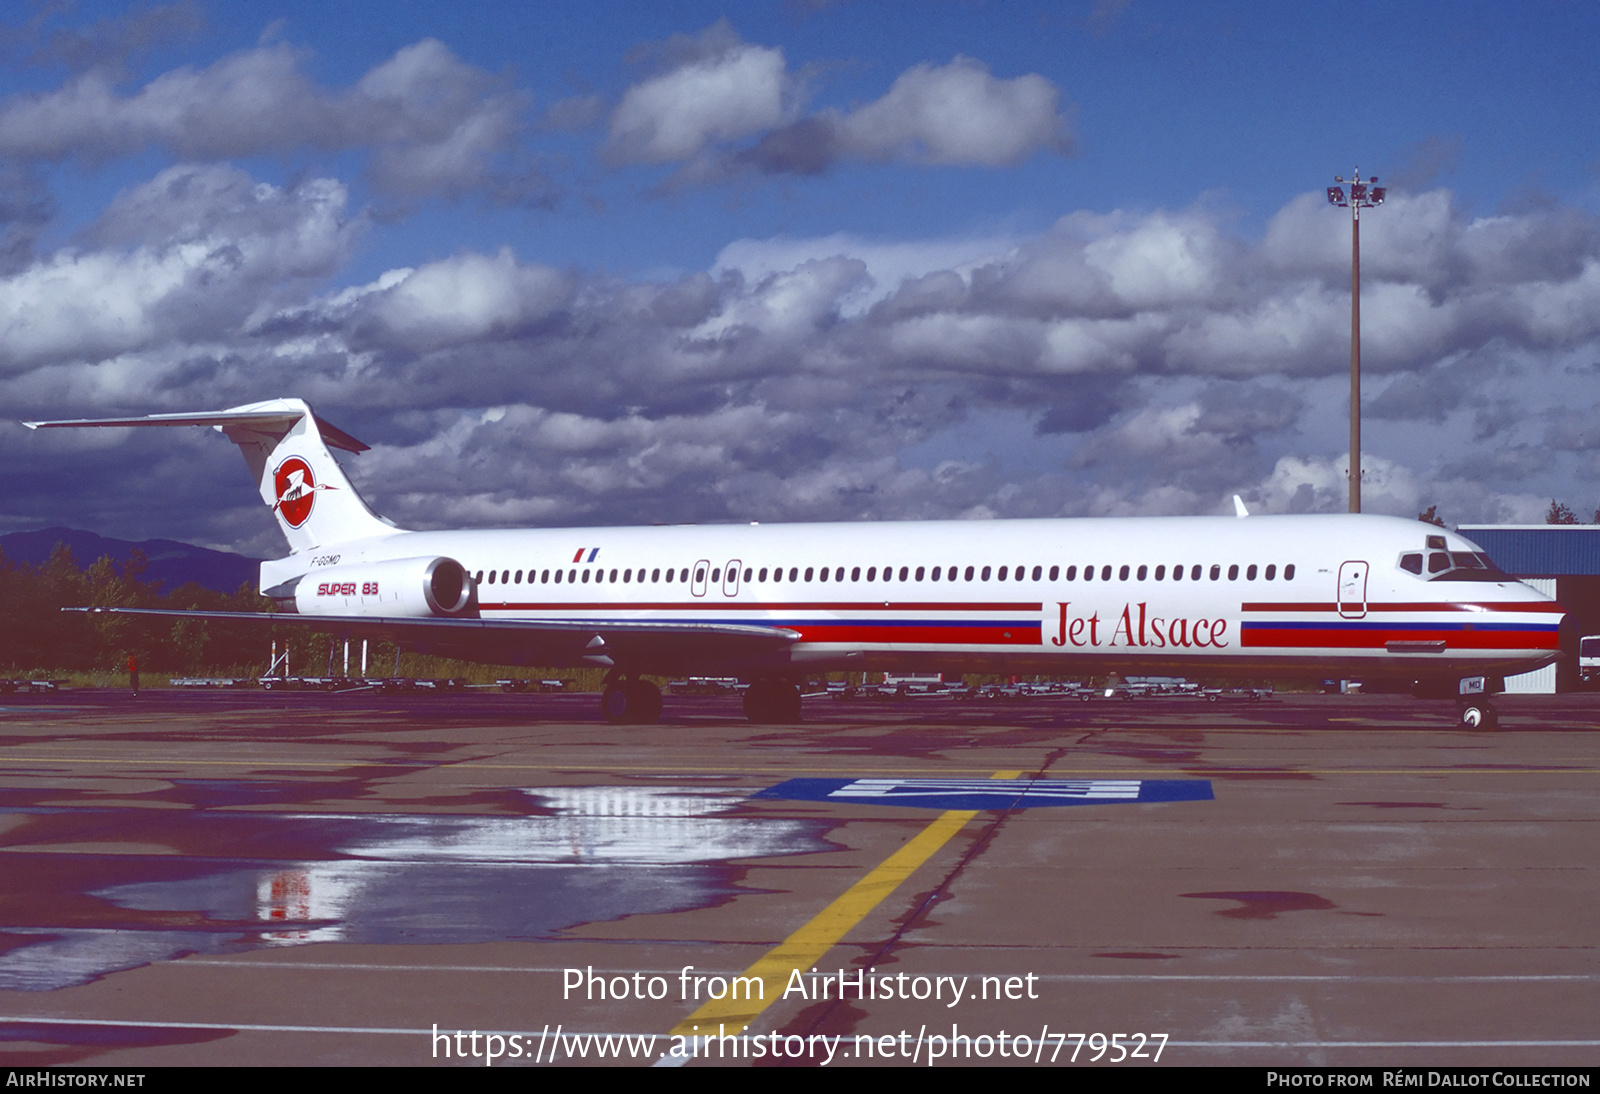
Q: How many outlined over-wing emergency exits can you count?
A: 2